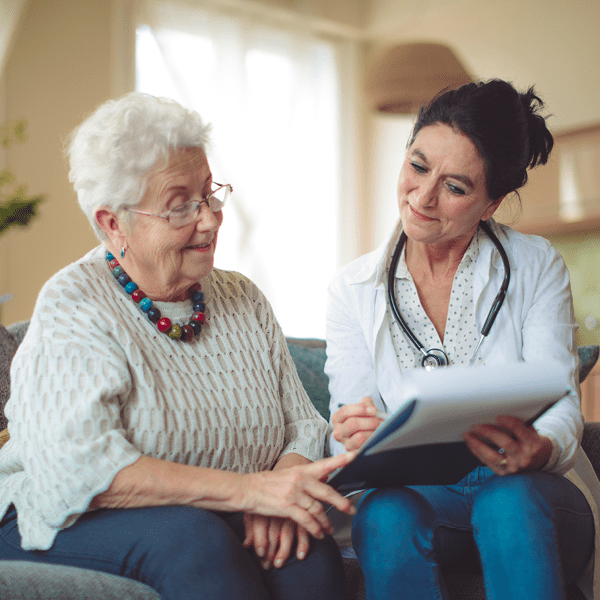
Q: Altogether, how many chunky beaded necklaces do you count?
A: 1